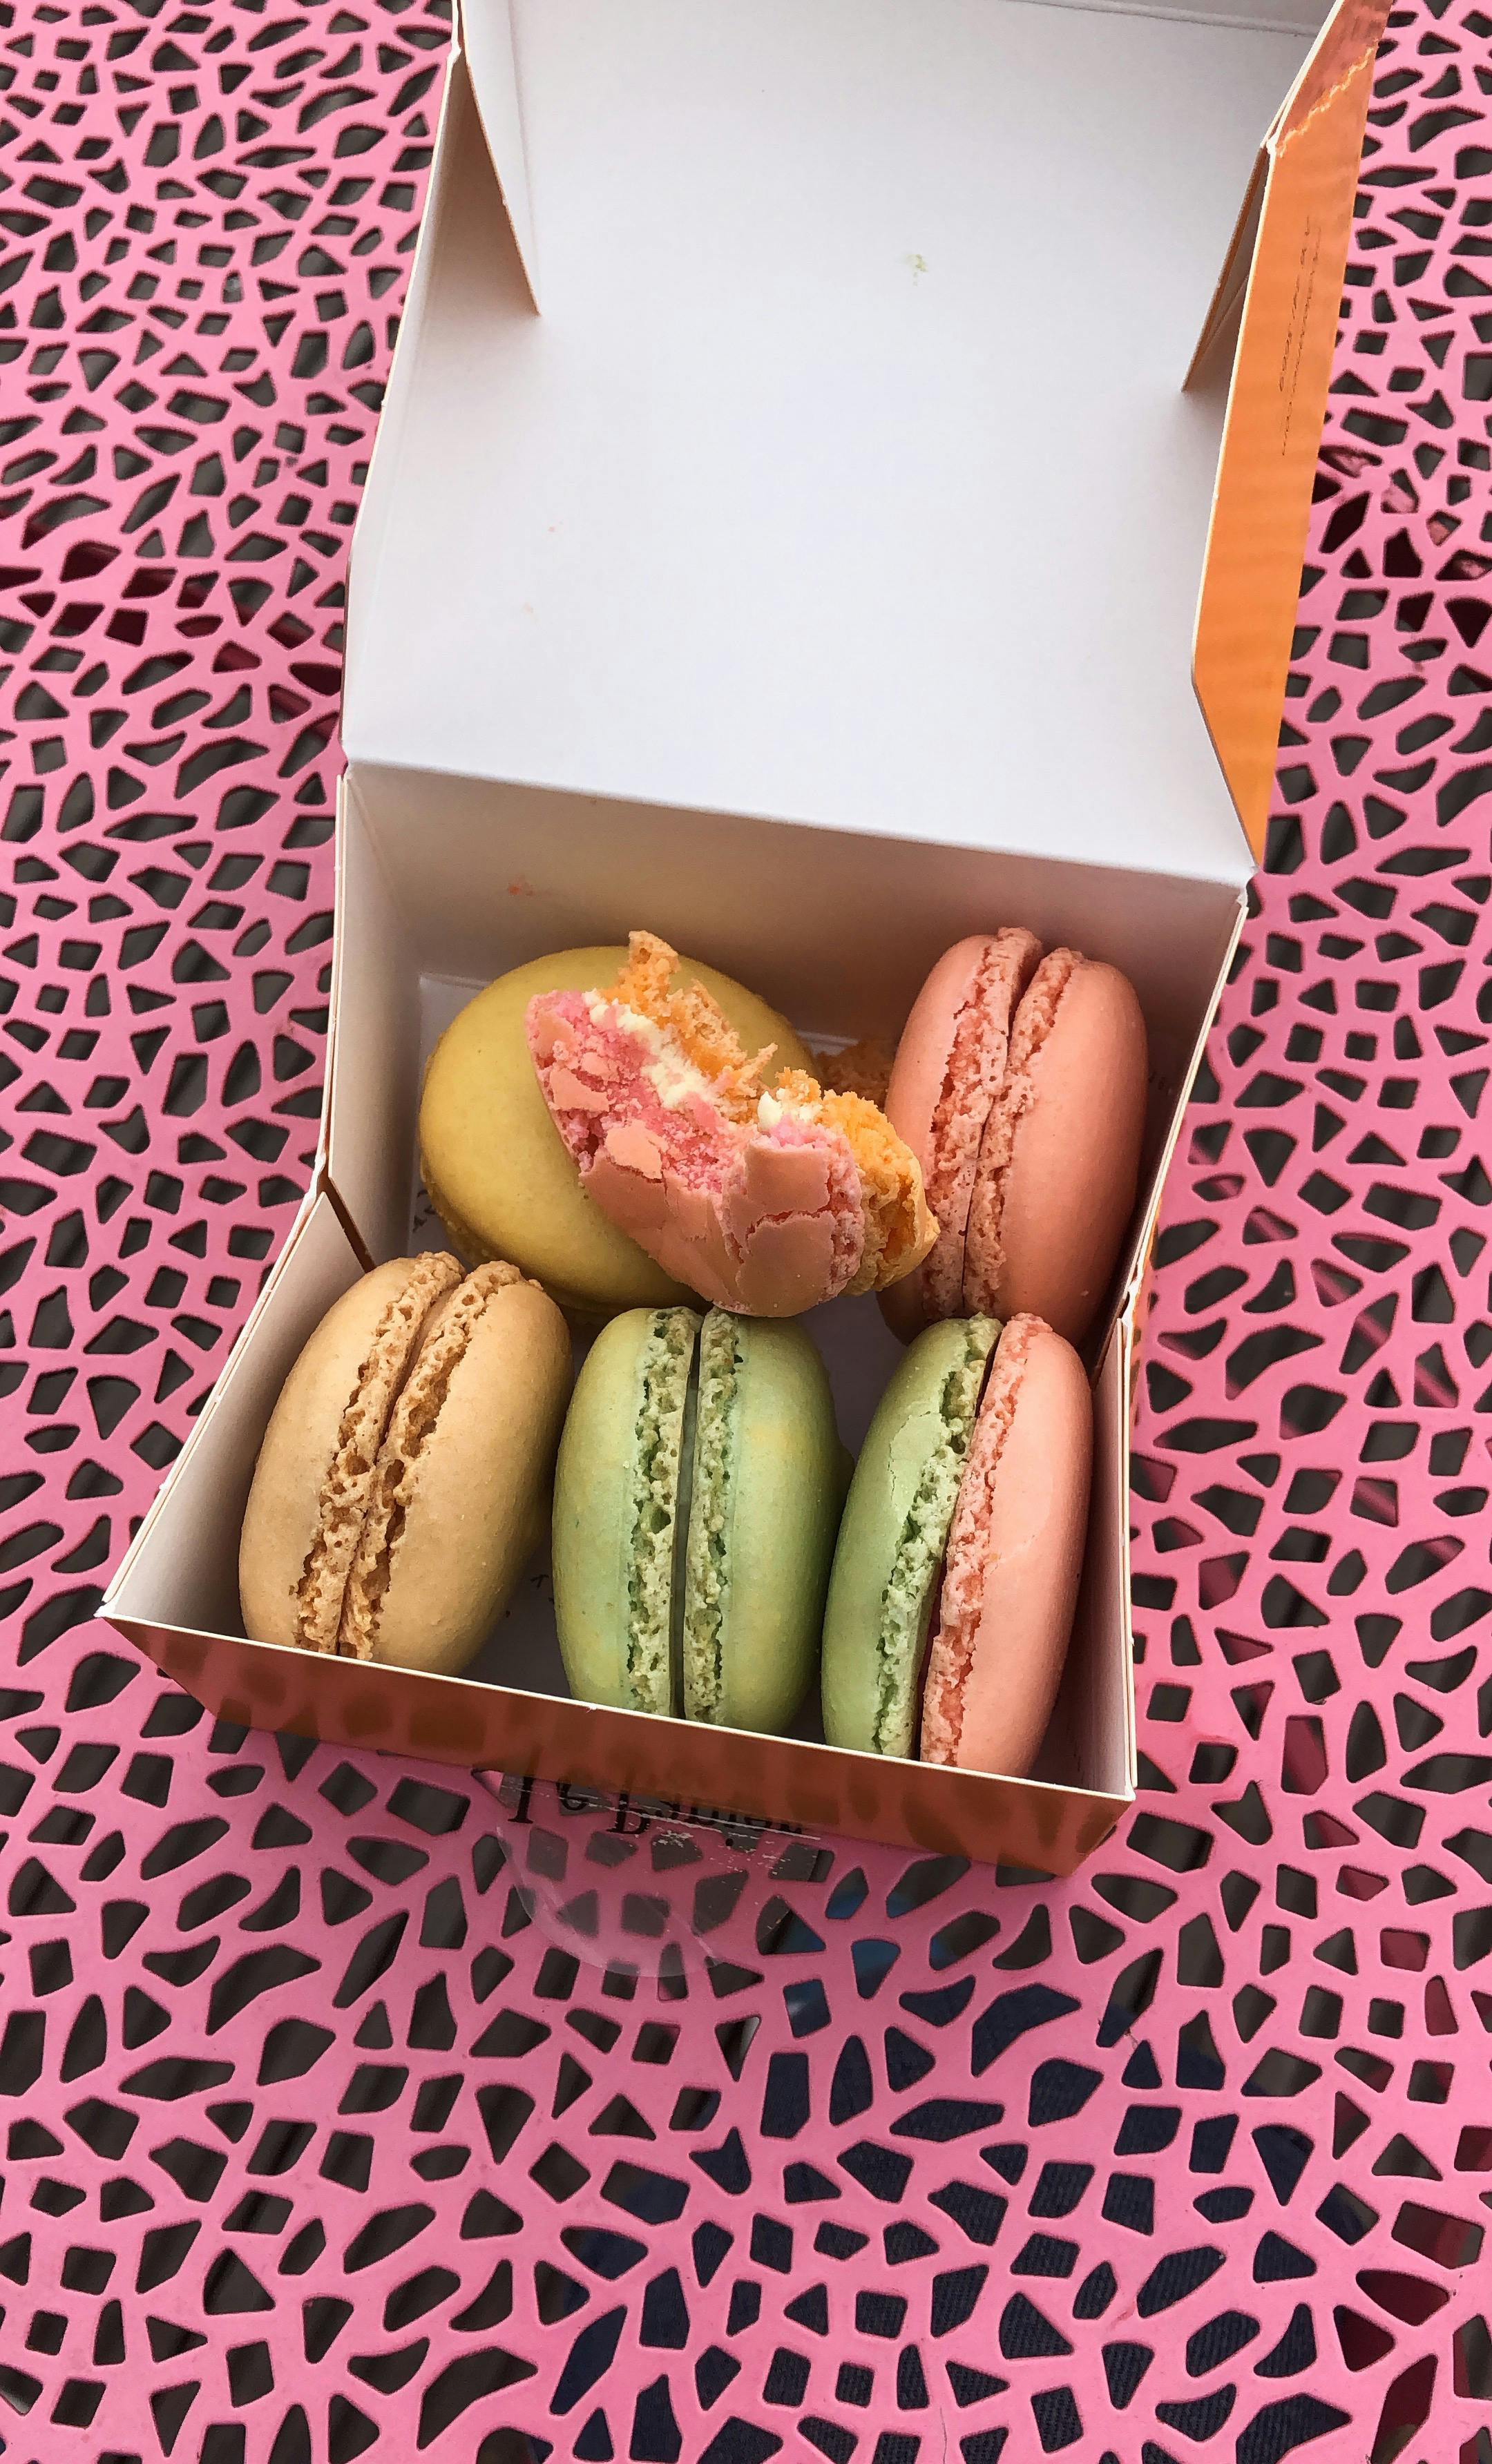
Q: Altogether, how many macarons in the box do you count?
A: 6